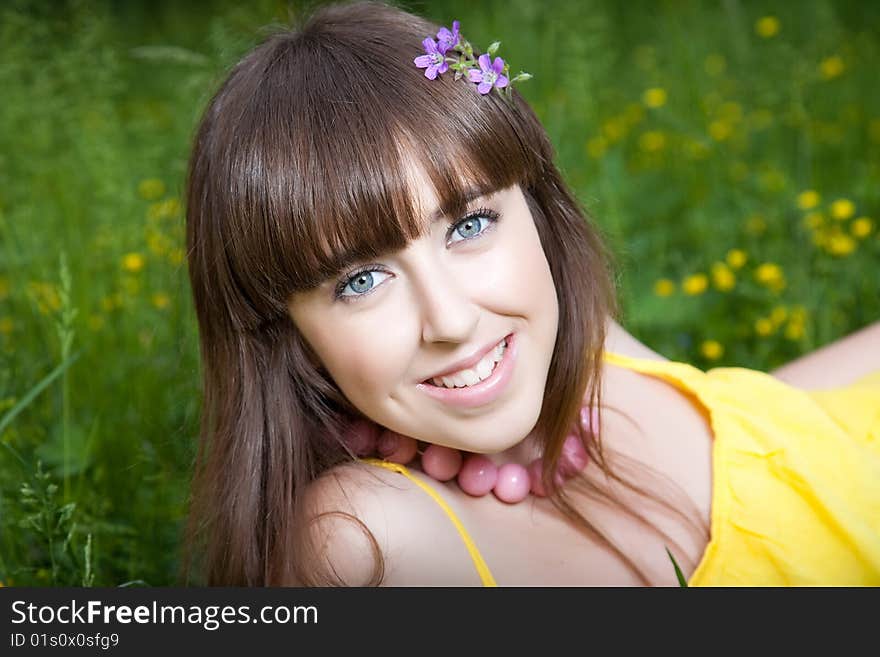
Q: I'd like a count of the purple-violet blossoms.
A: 3